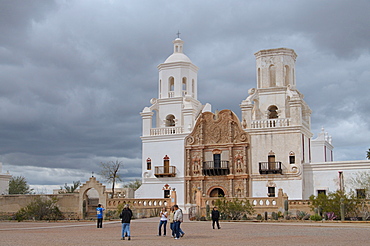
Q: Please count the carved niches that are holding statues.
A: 4